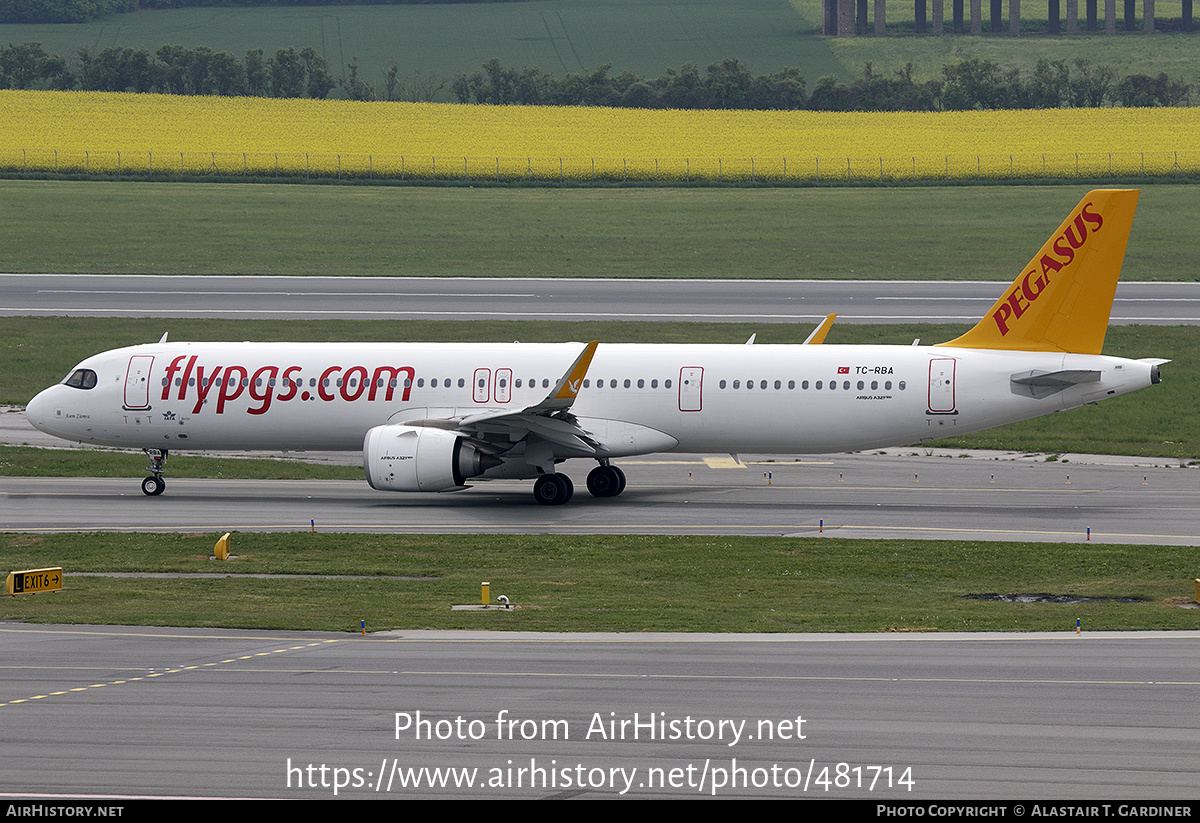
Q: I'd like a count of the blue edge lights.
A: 6